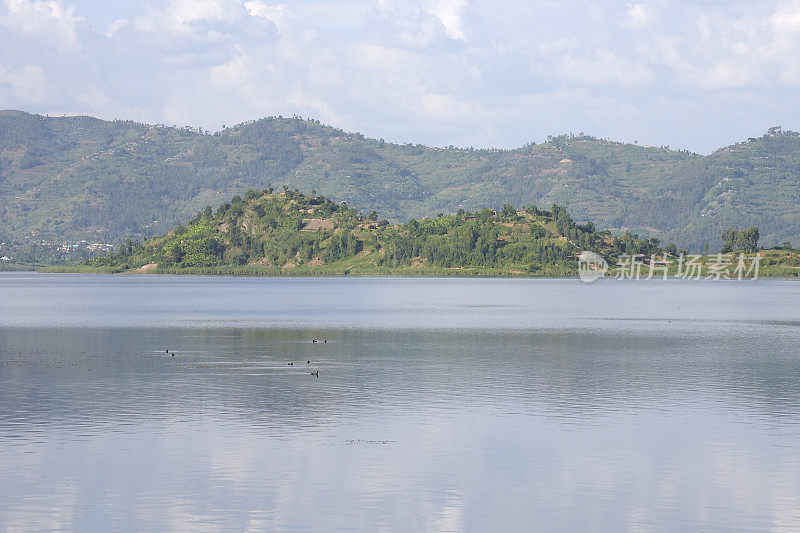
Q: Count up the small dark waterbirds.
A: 7